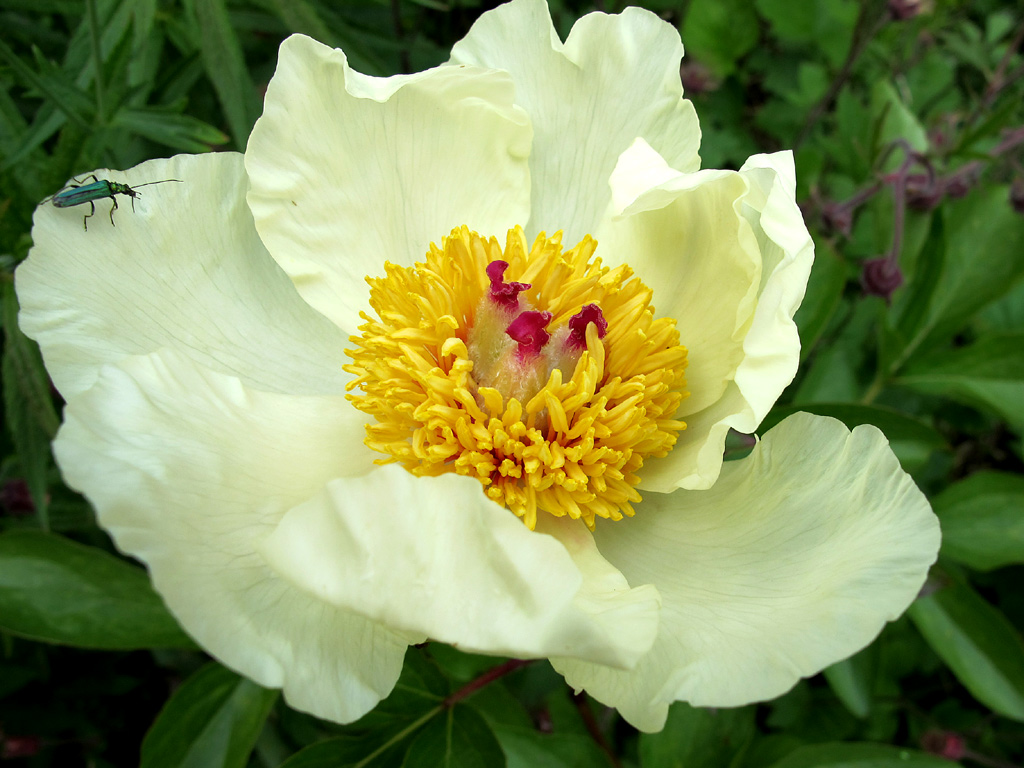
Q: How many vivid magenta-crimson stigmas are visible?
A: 3